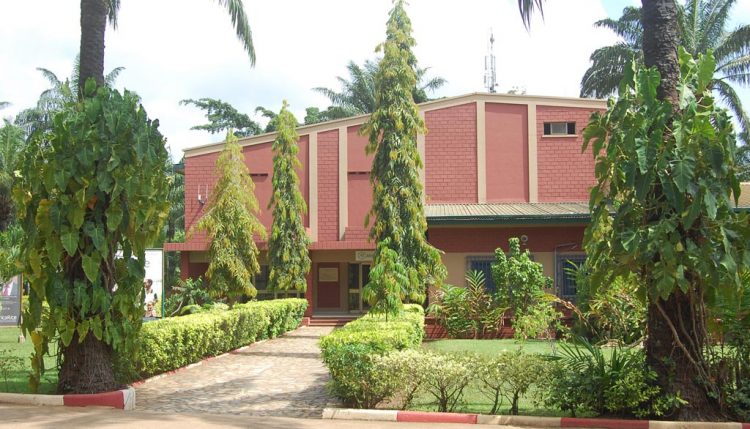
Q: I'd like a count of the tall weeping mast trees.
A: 3